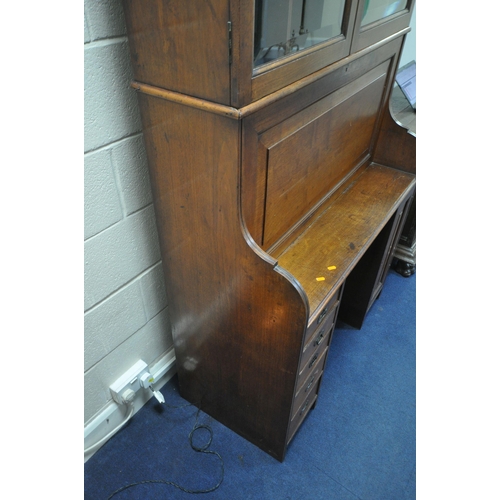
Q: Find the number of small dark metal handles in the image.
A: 5